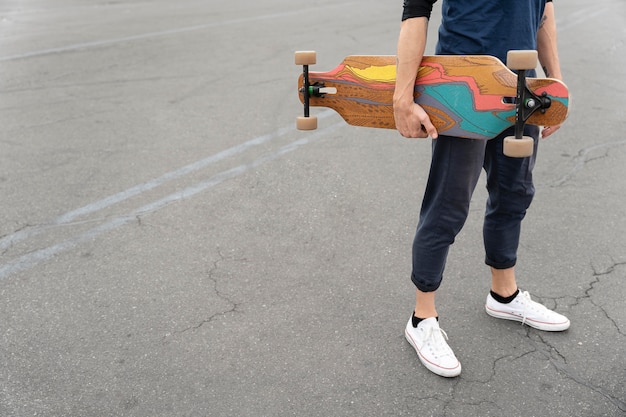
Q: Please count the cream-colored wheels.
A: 4